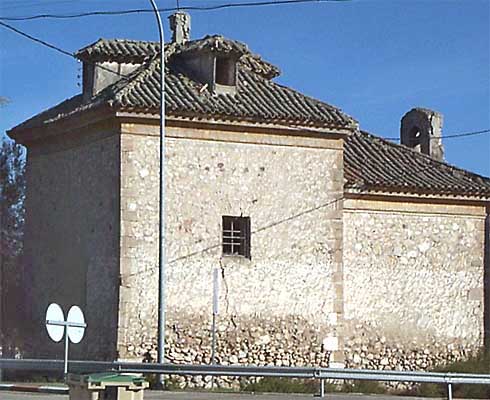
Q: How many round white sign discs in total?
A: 2